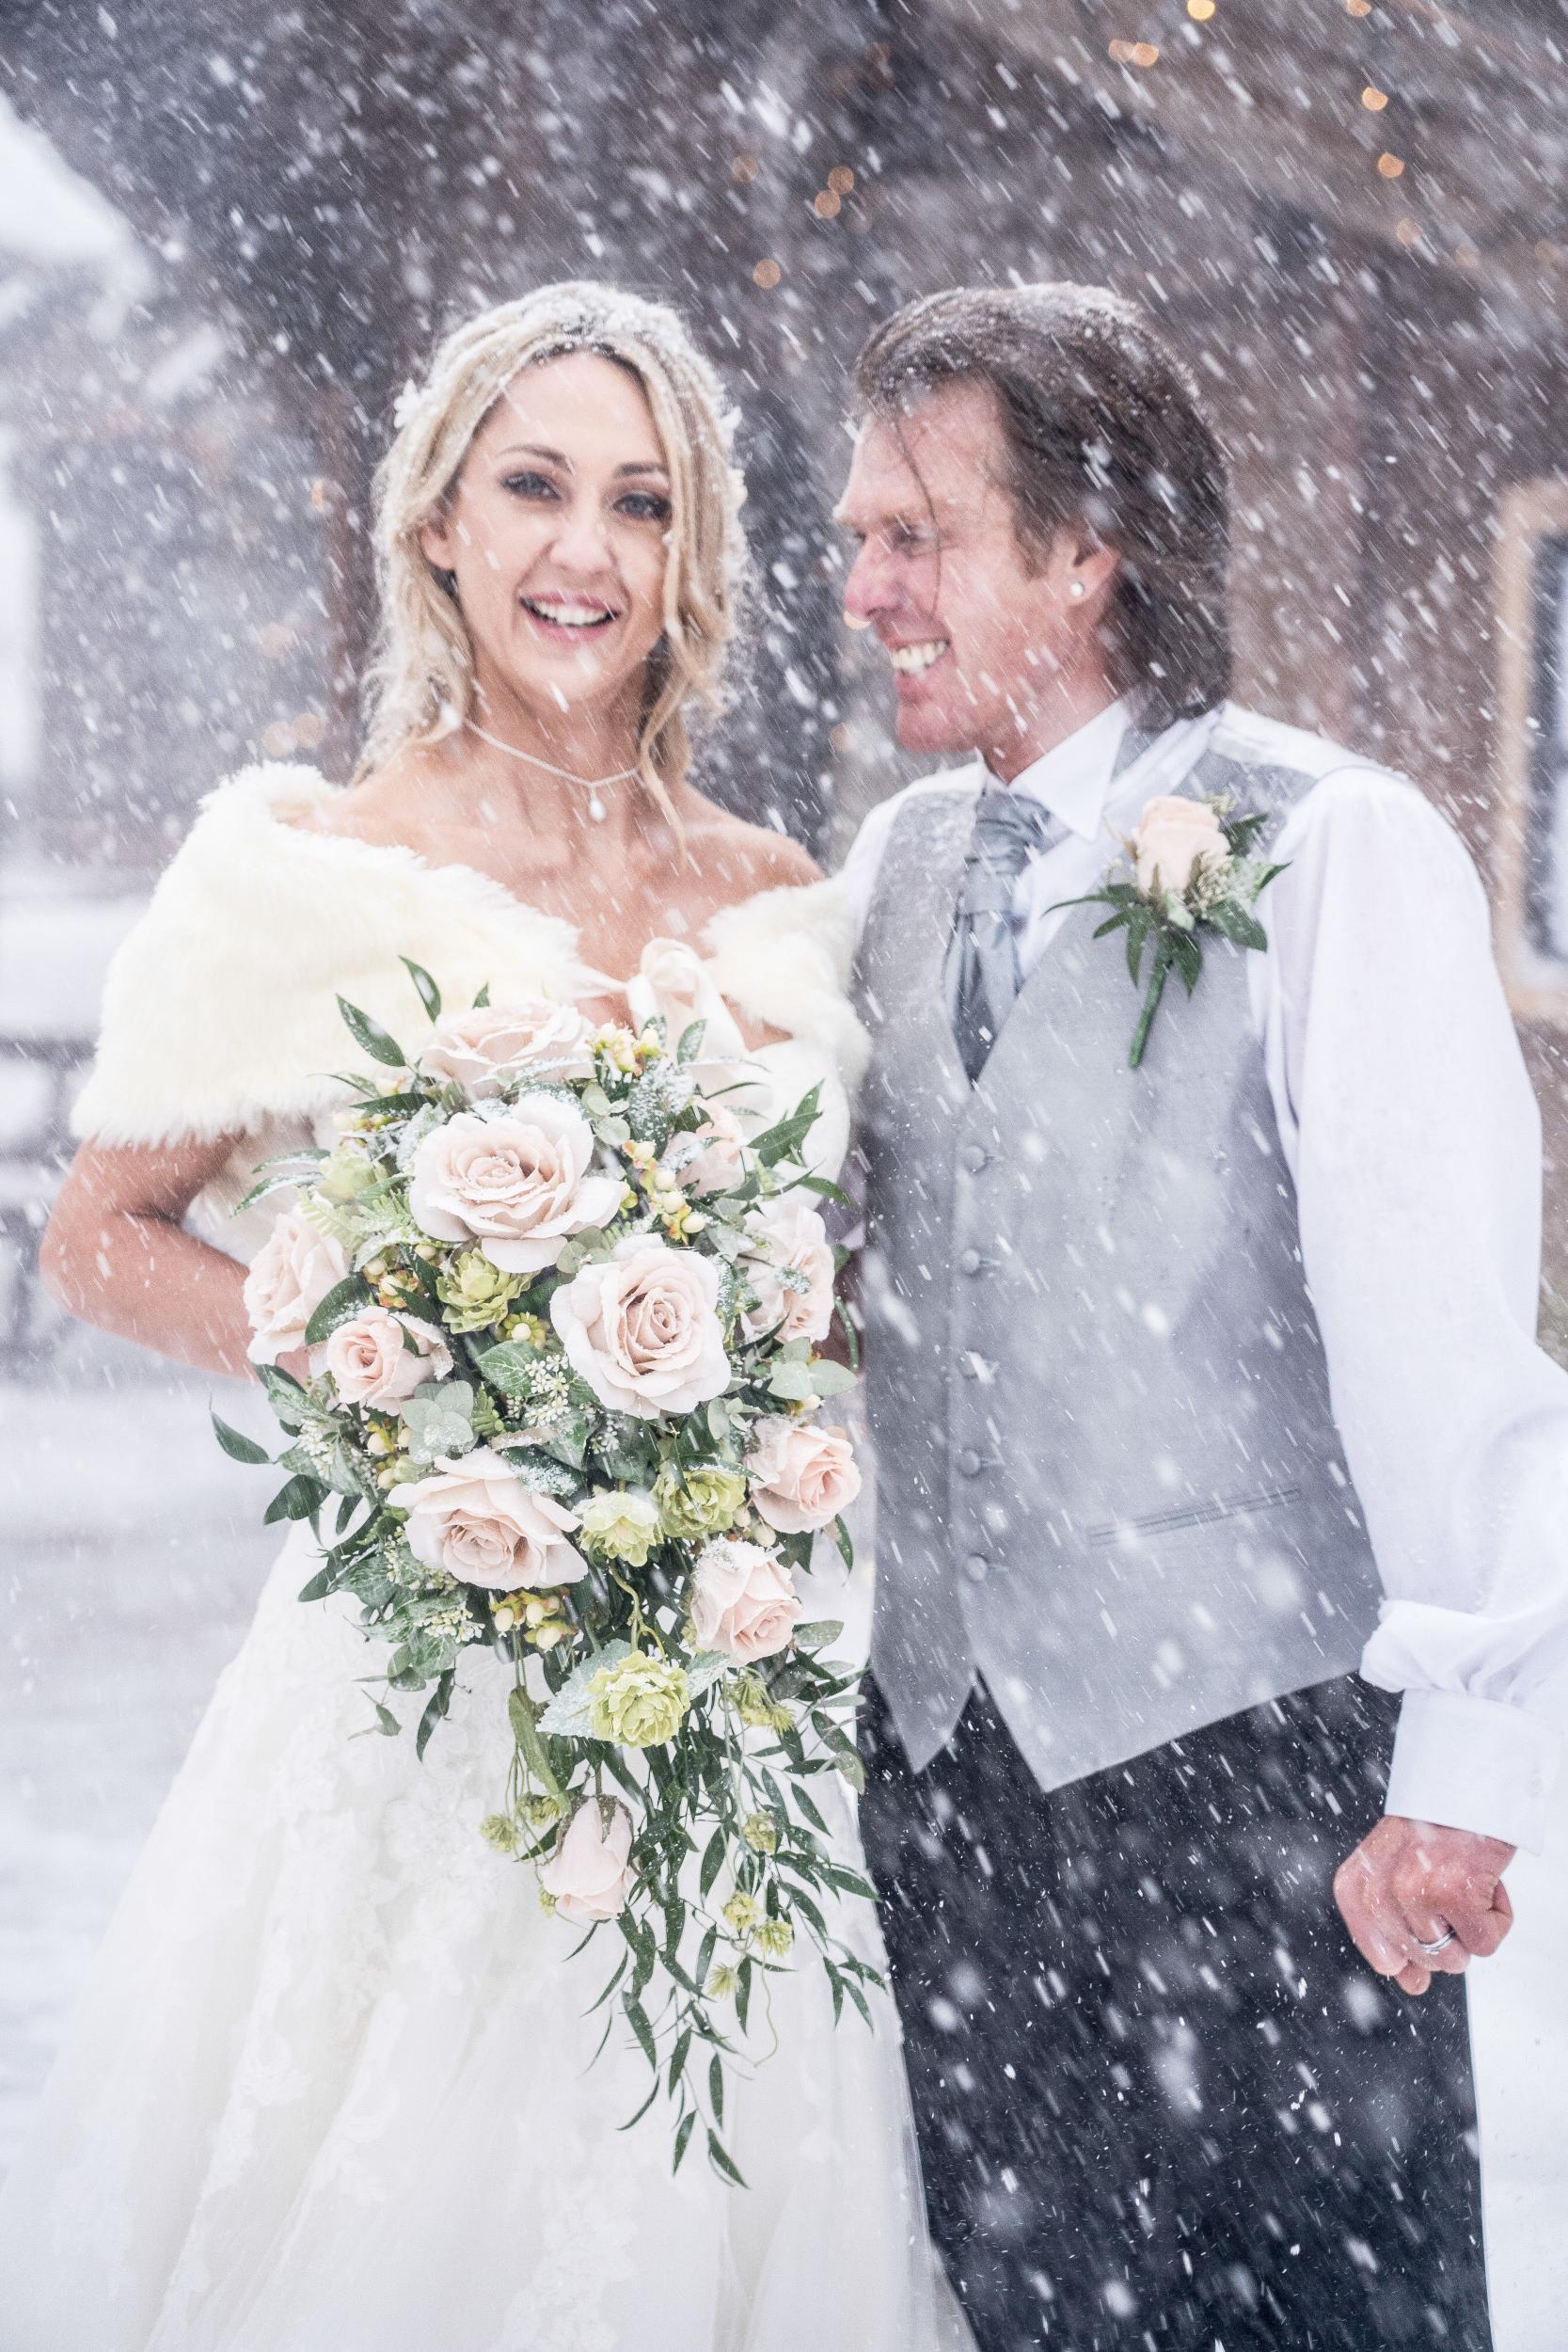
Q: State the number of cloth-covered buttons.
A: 5